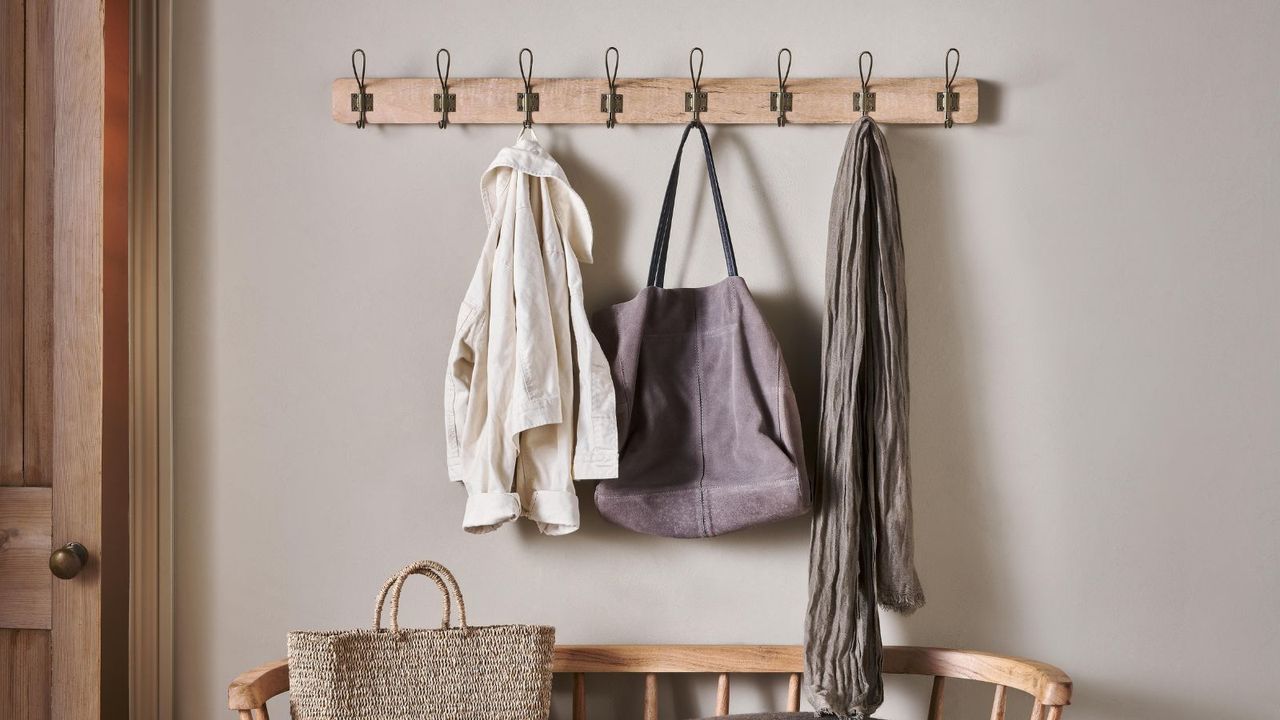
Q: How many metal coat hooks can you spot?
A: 8